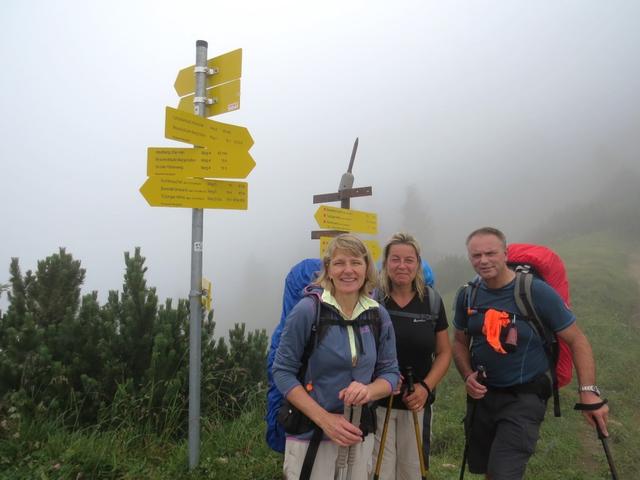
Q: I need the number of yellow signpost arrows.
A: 7